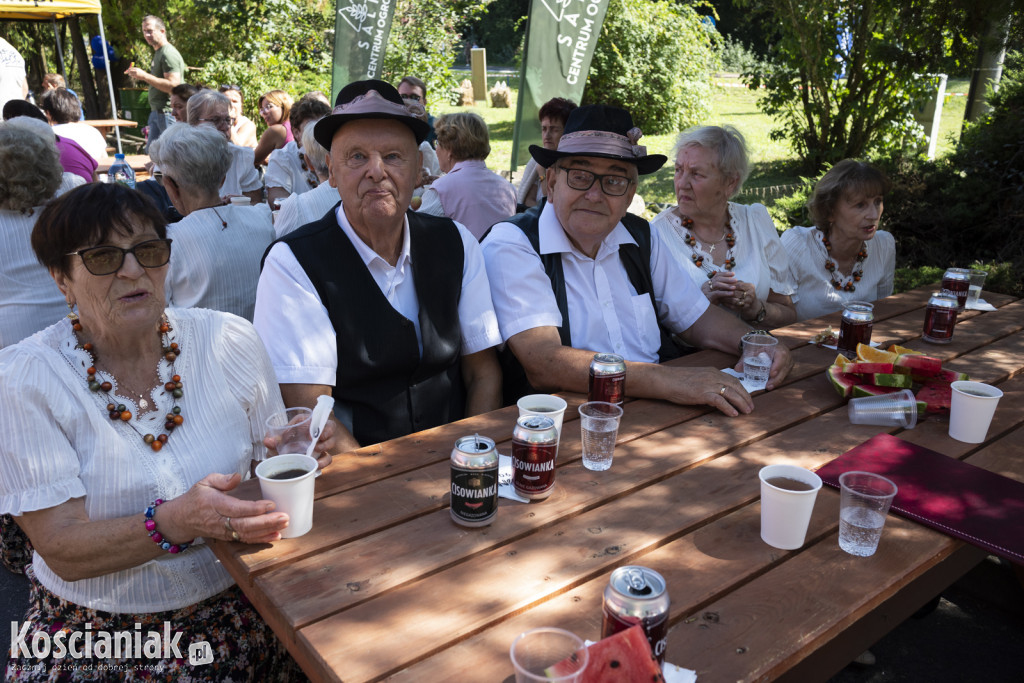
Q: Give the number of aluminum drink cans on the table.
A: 7